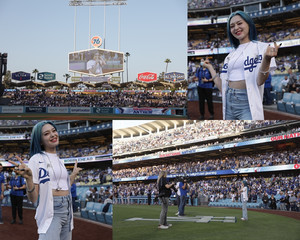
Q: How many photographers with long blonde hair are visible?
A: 1